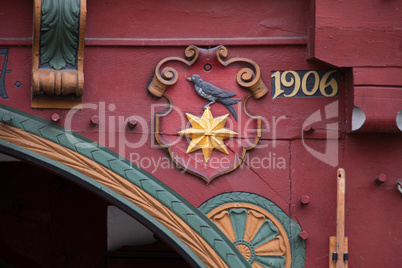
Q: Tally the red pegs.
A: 7